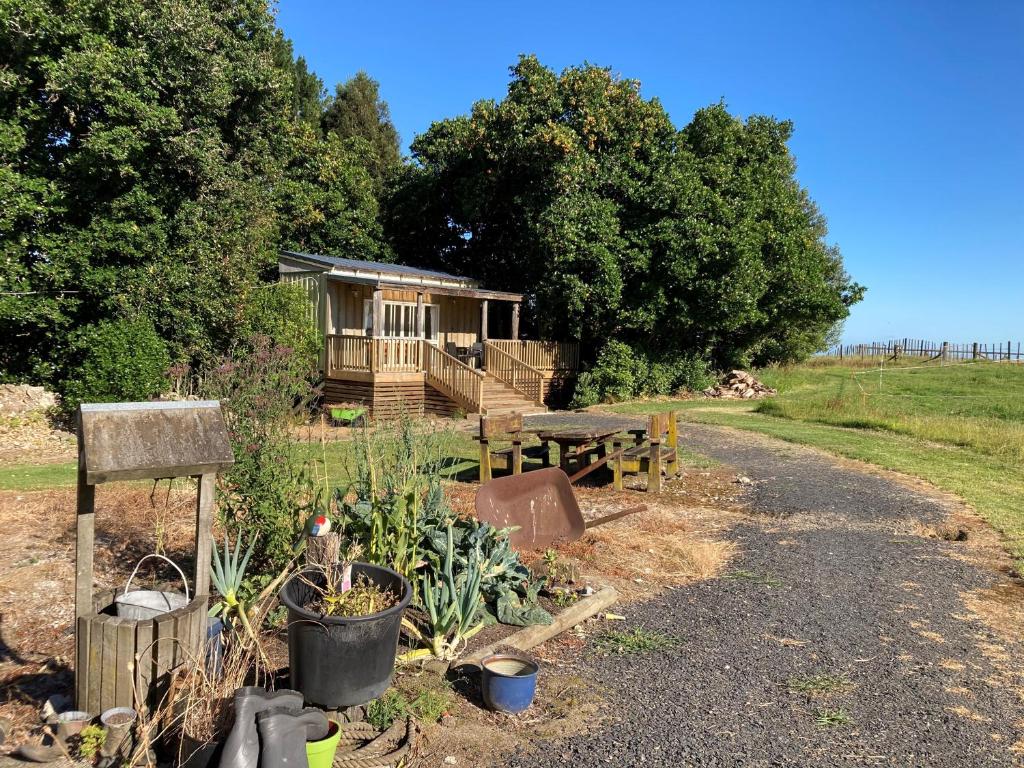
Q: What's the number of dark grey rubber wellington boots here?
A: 2